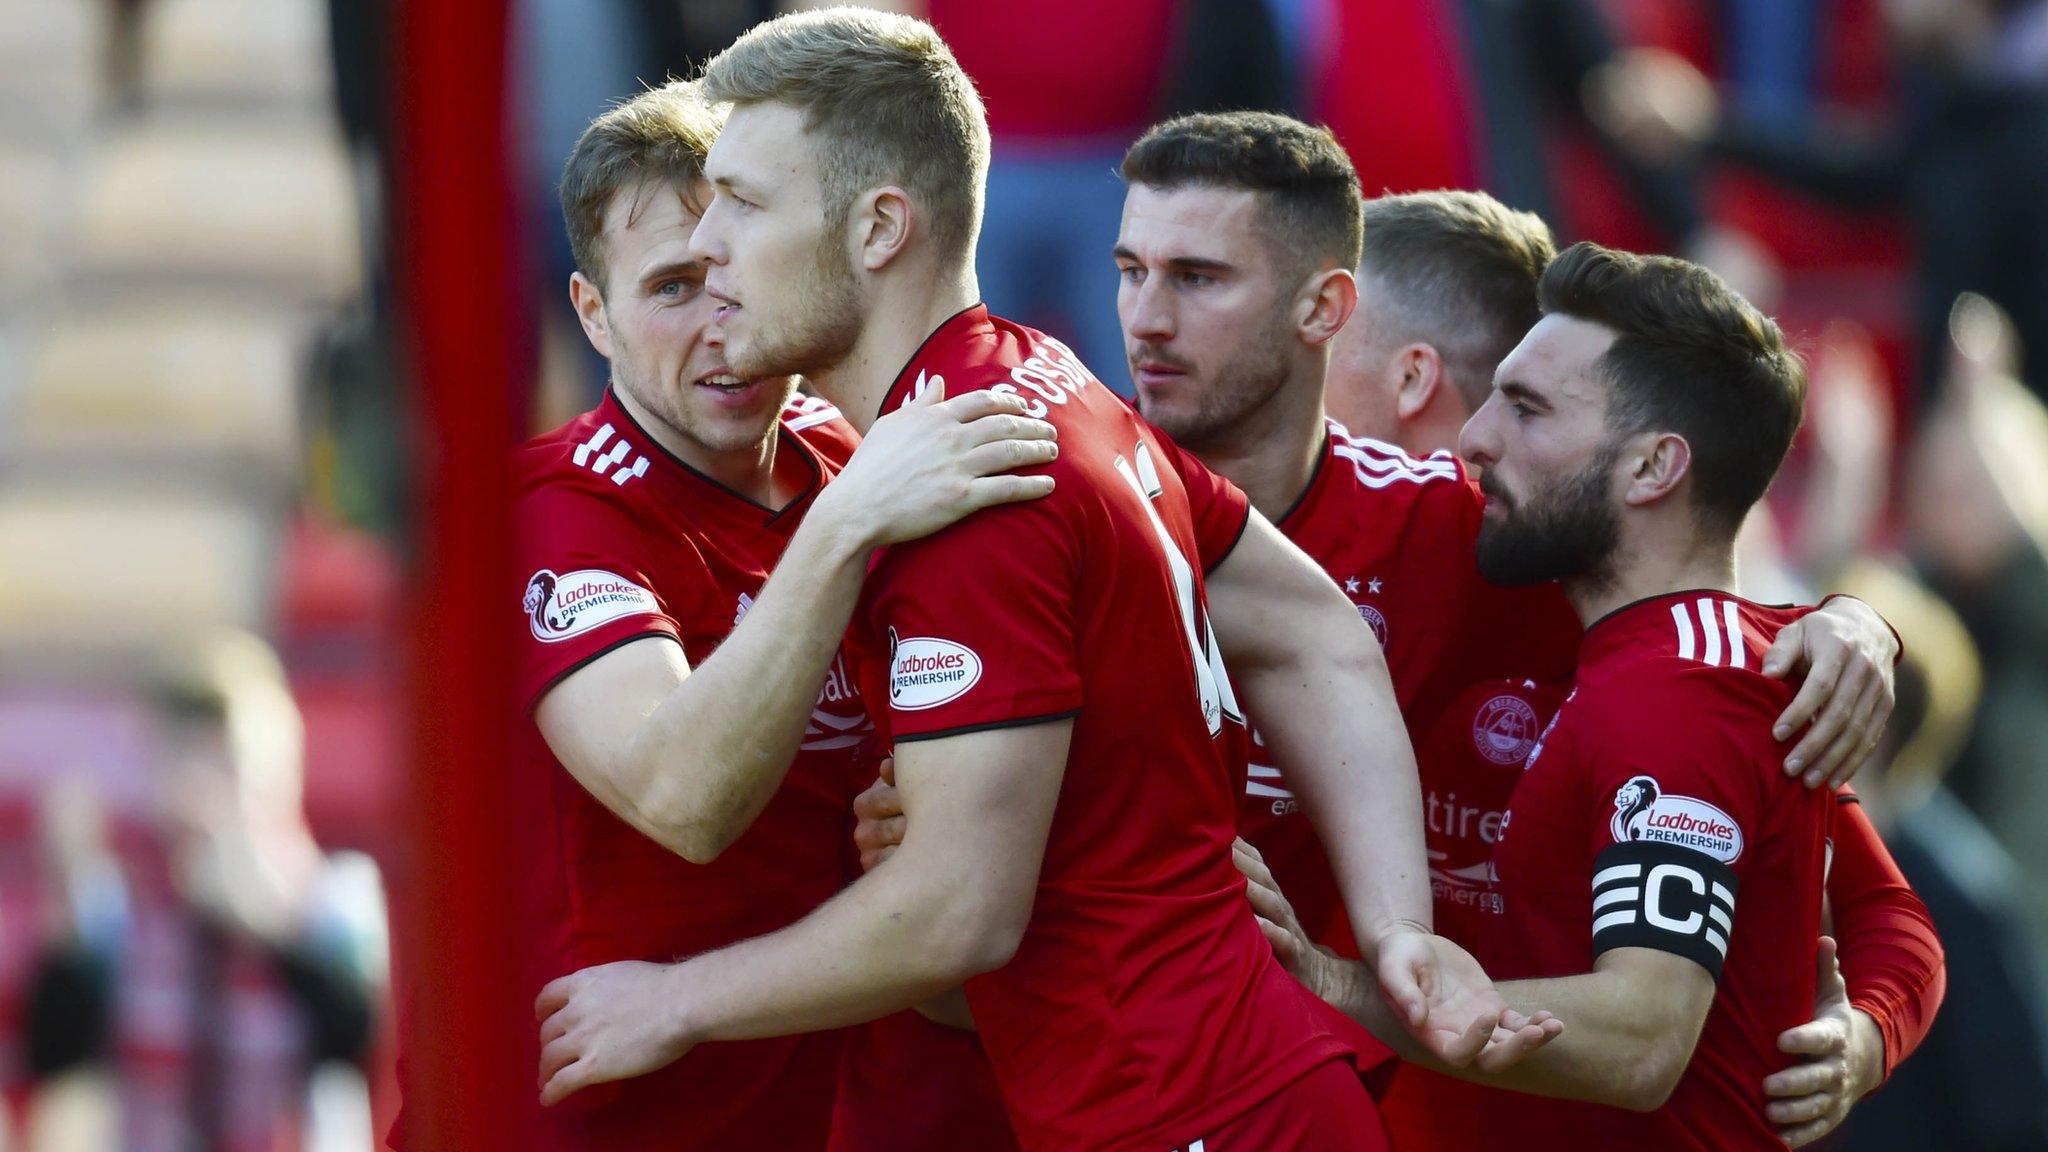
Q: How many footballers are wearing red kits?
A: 5